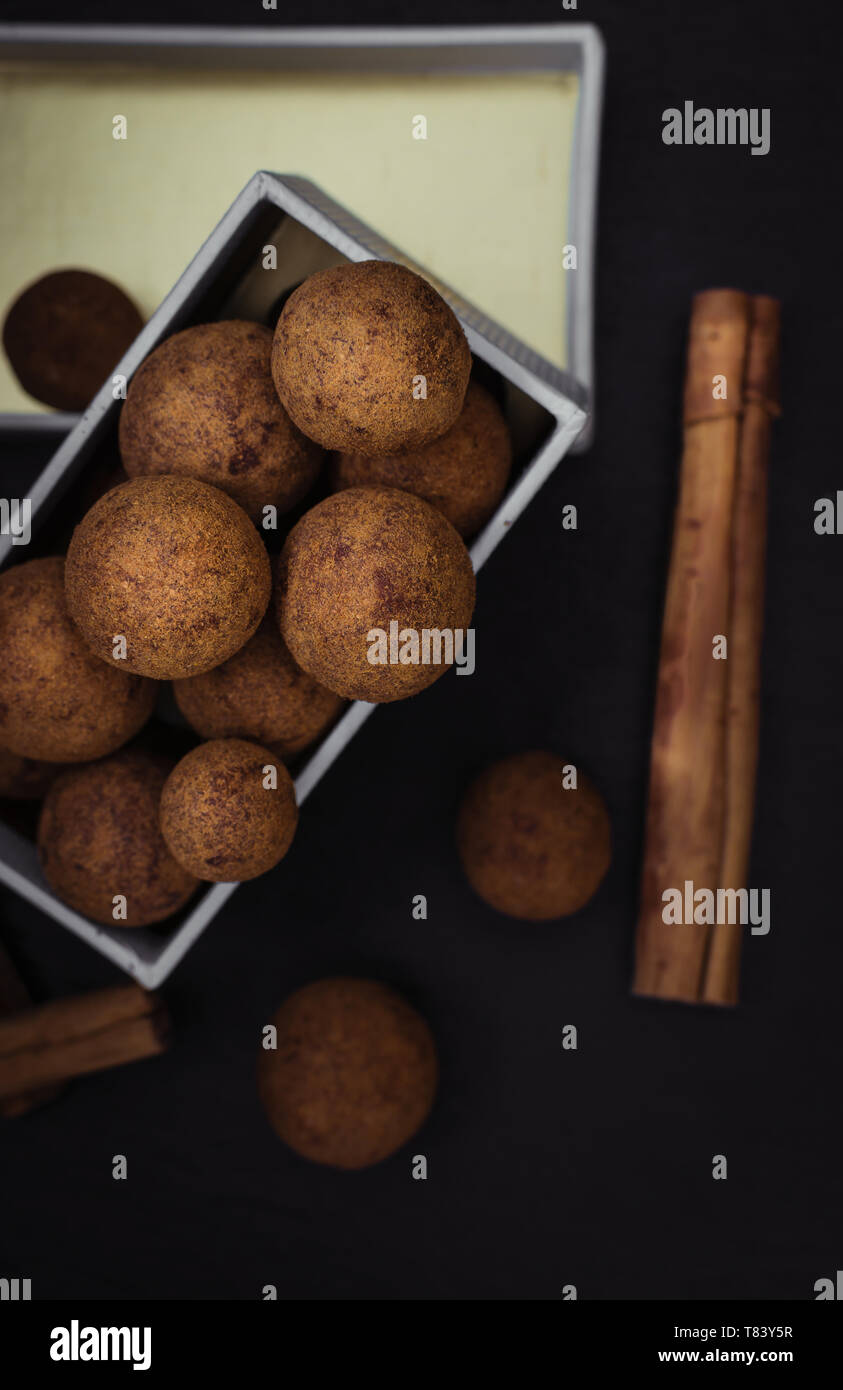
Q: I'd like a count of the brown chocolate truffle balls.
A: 13